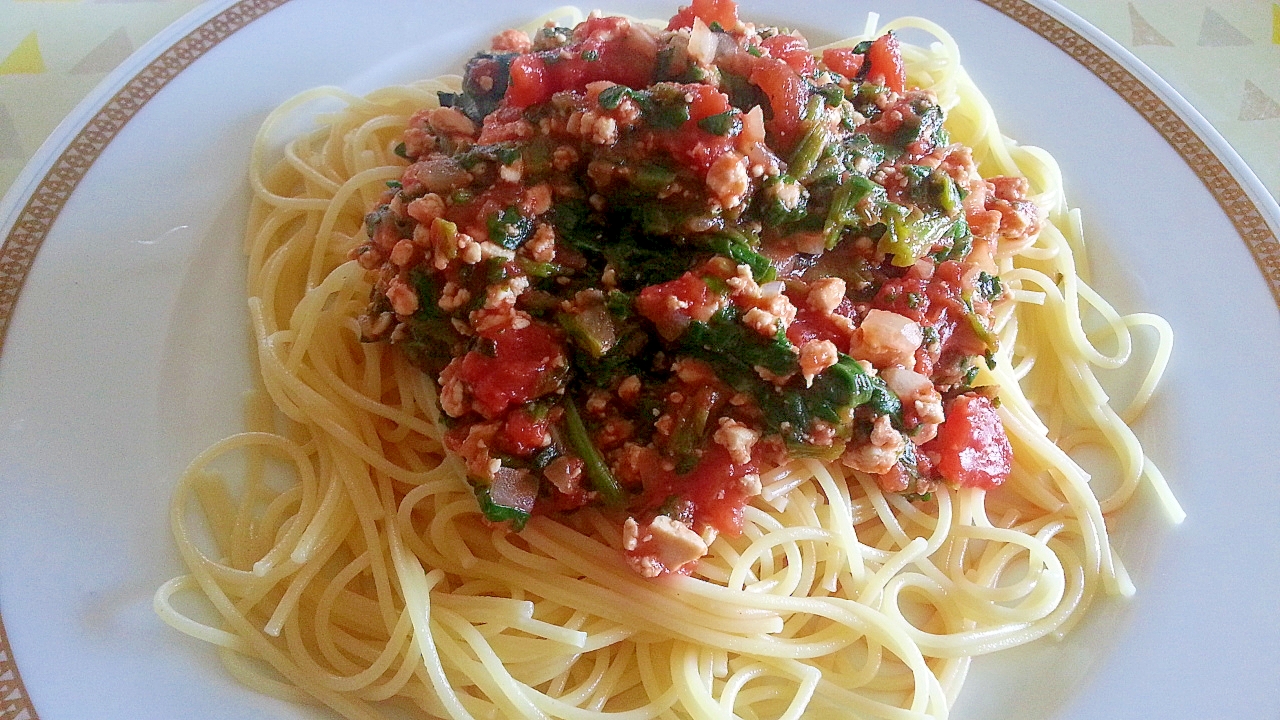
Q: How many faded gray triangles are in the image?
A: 5